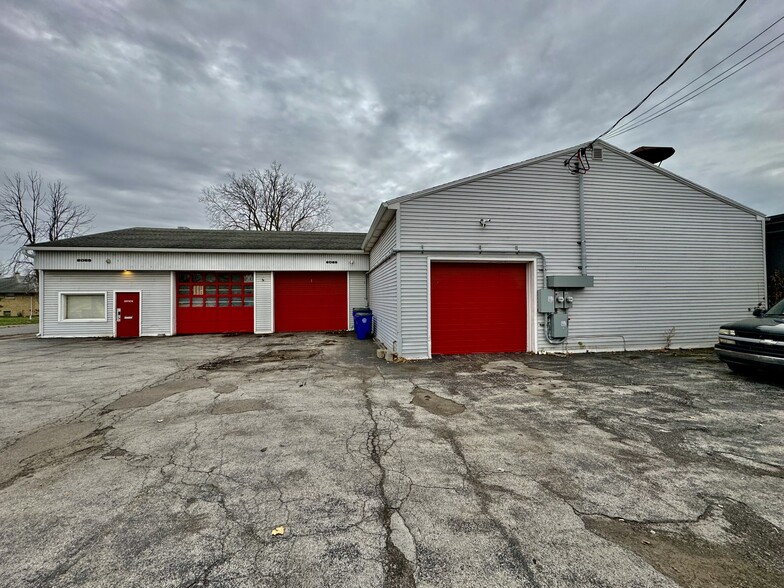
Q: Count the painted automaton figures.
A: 0